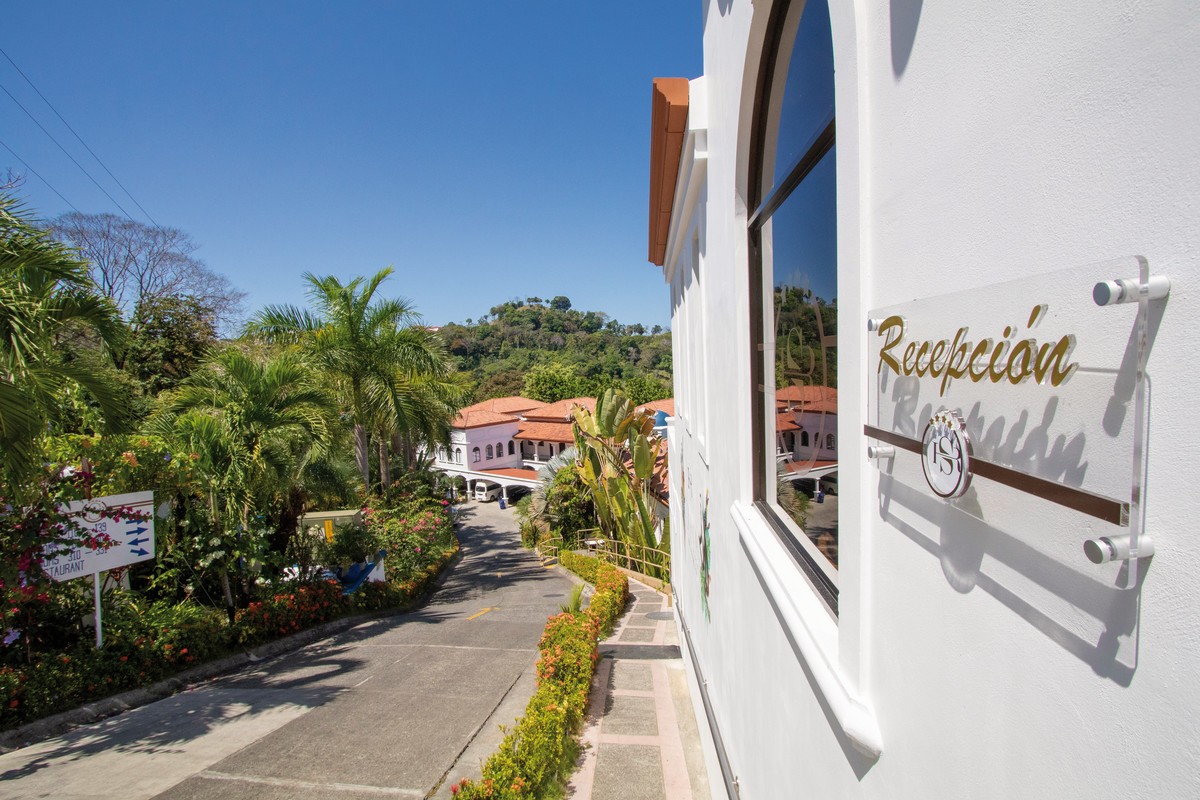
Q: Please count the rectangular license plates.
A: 1